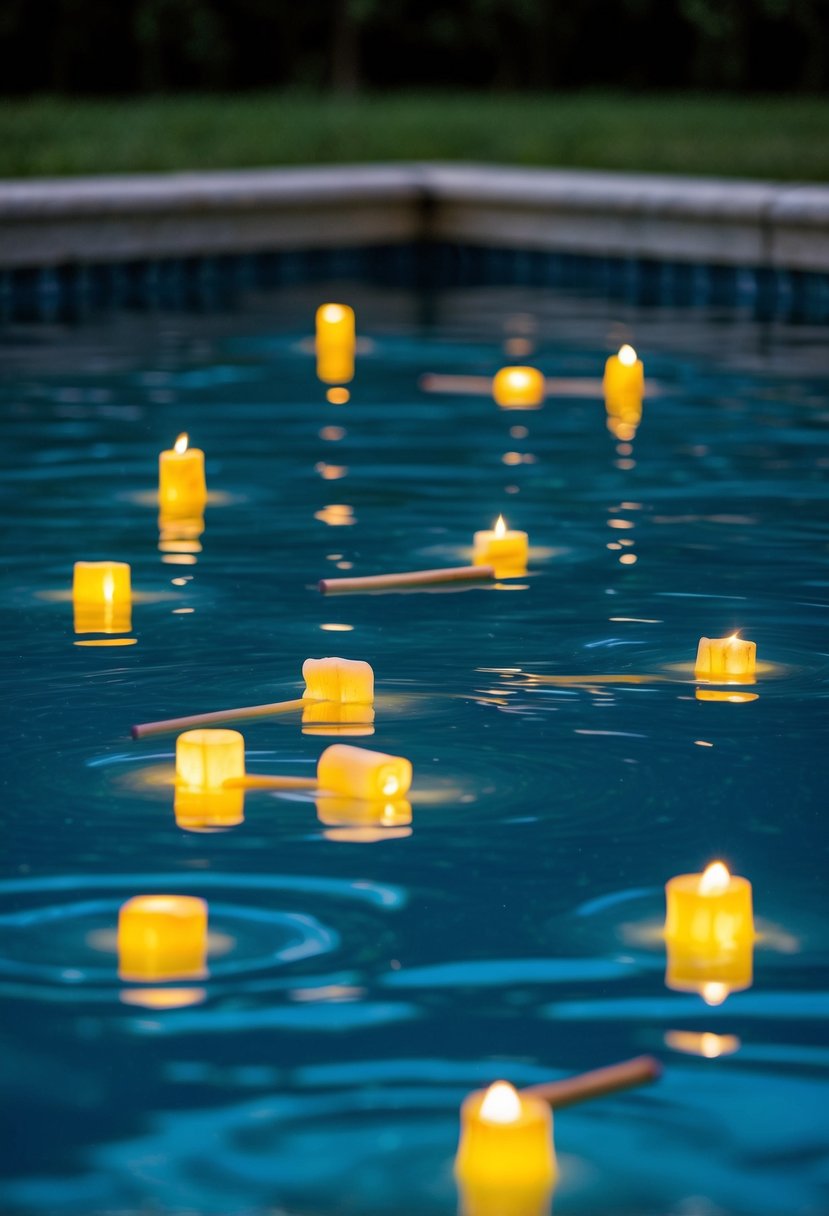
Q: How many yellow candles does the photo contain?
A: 13